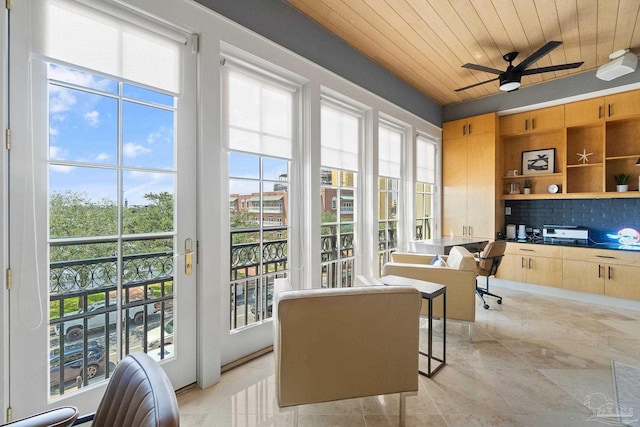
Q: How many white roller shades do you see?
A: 5